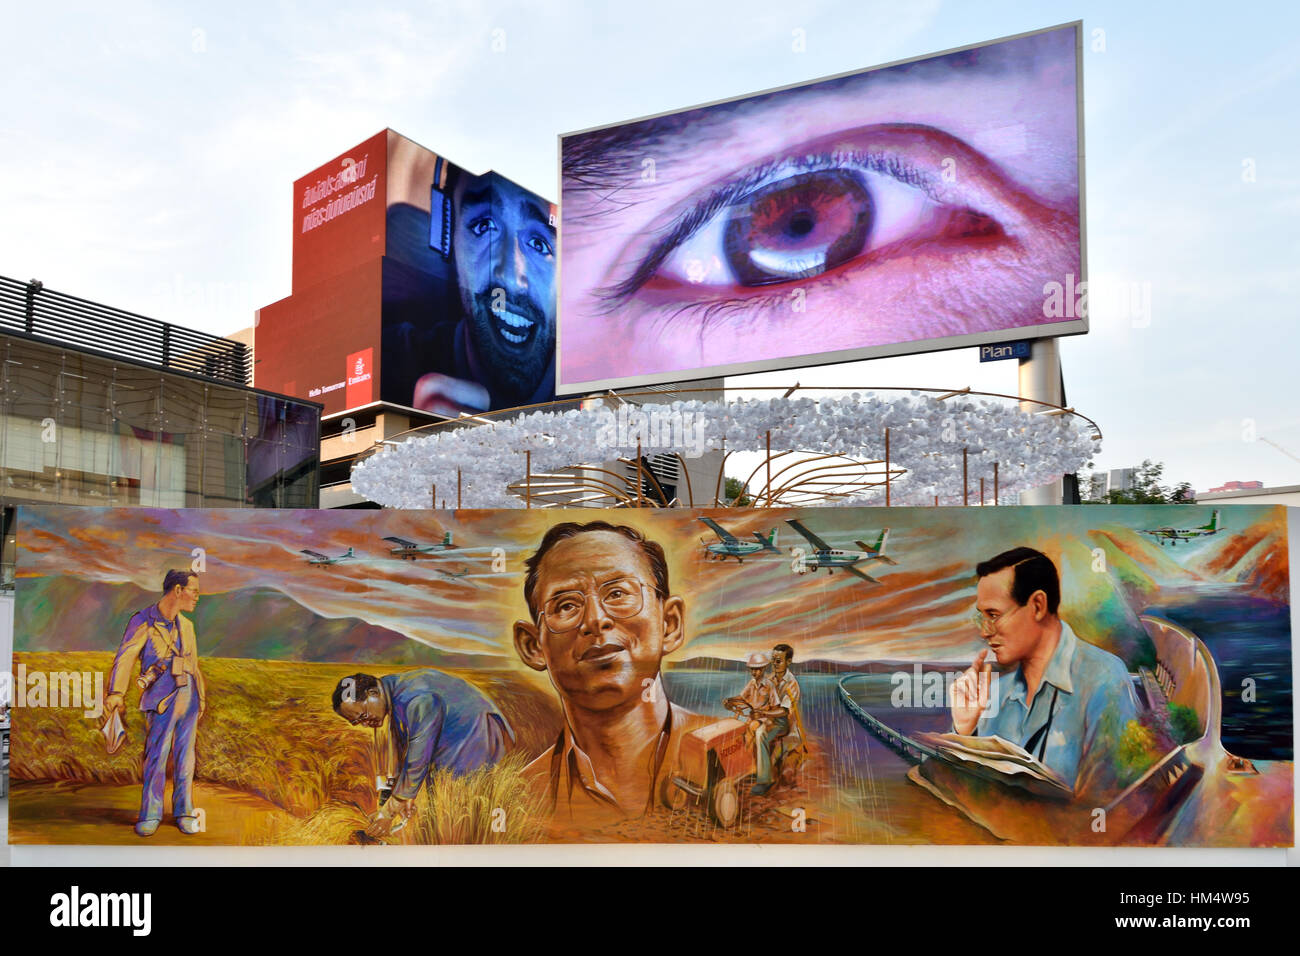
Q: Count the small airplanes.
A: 6